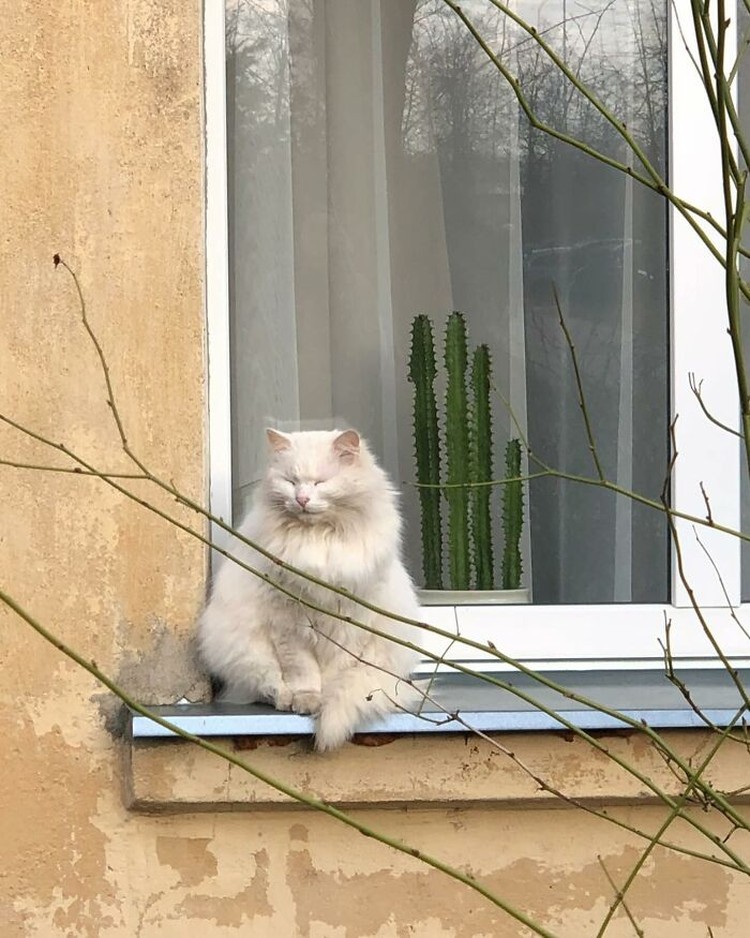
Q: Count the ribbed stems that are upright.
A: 4